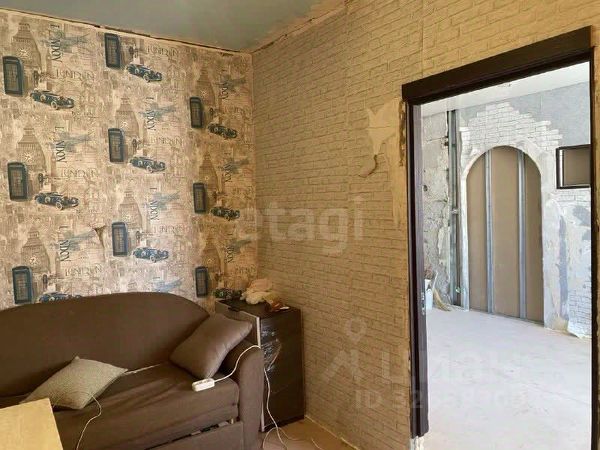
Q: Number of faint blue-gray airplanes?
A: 9